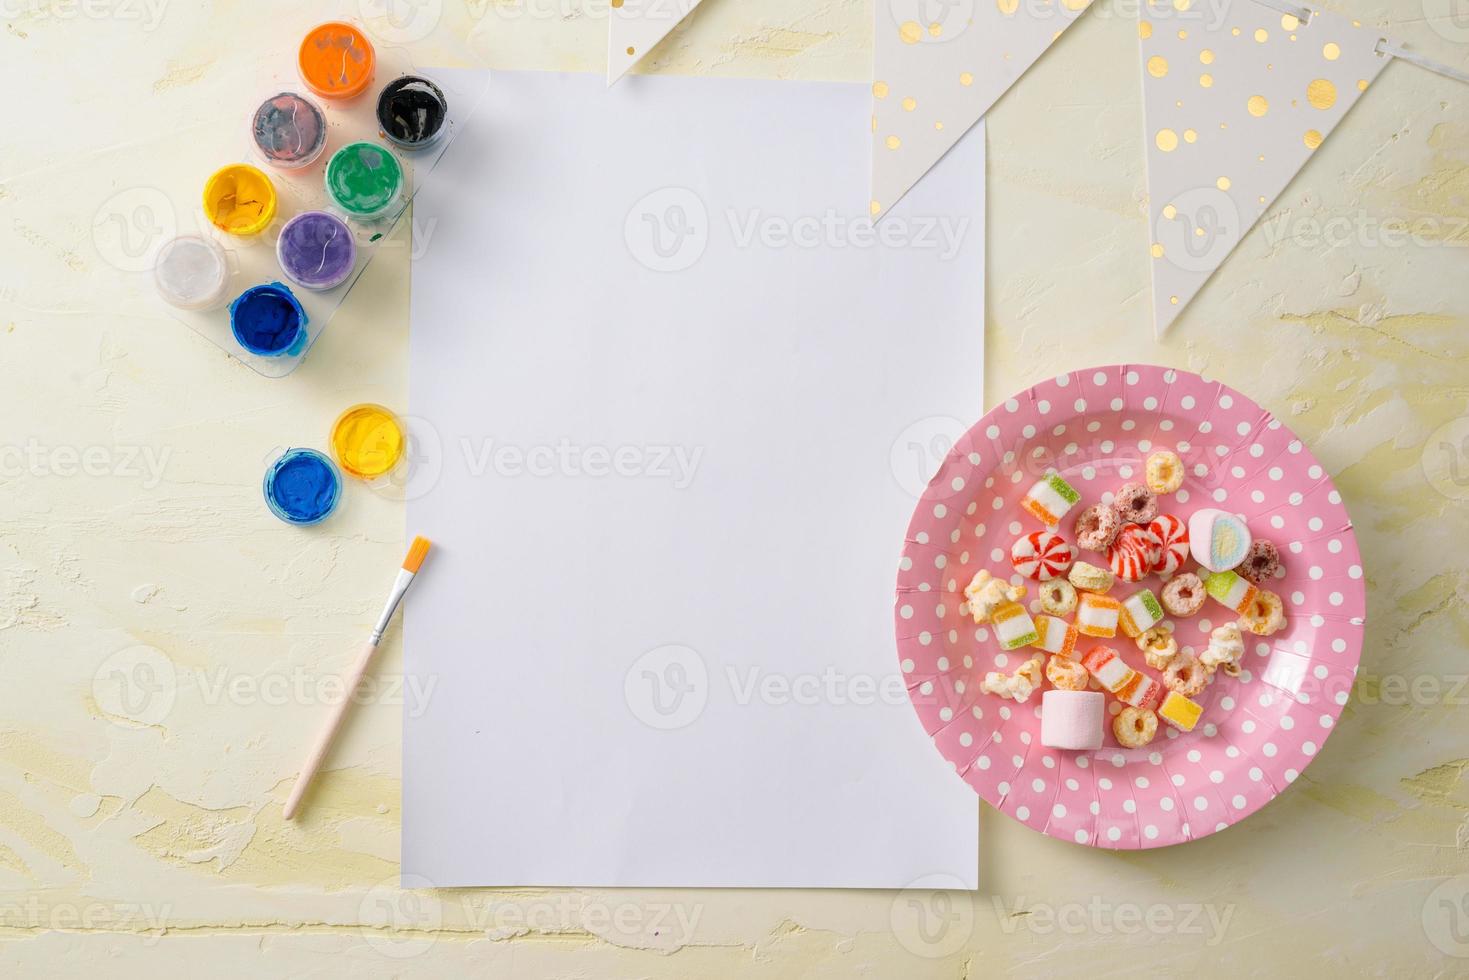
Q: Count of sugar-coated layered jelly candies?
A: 9